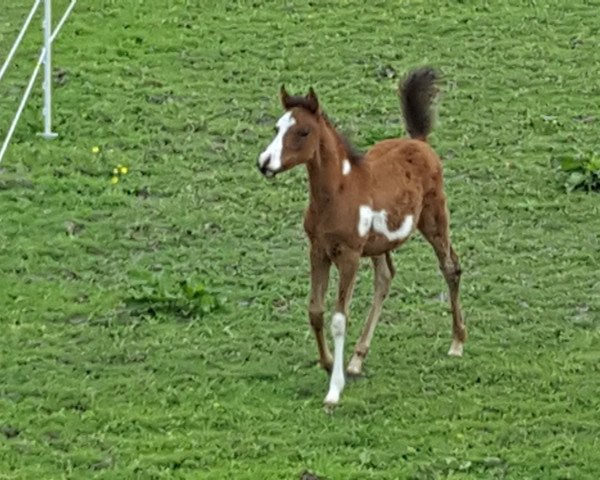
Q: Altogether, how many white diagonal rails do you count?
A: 2